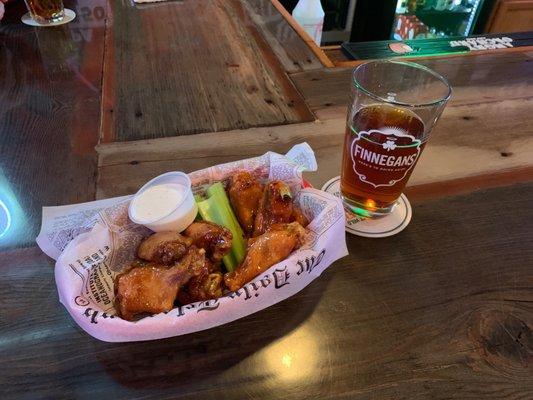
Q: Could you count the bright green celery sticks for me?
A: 2